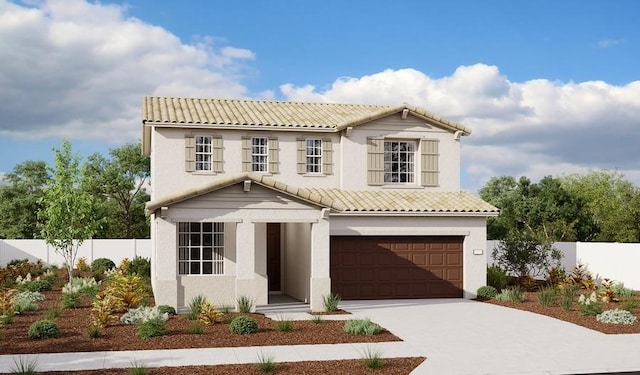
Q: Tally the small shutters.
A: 6